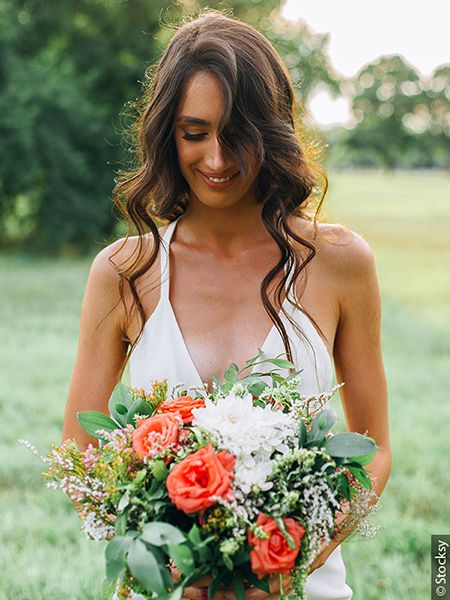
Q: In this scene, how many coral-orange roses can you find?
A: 4